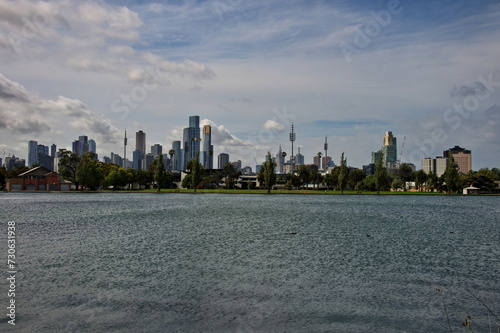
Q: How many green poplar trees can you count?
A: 6